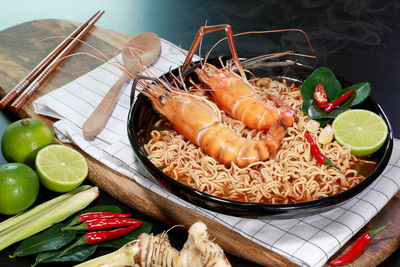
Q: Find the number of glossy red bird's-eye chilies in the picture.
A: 7